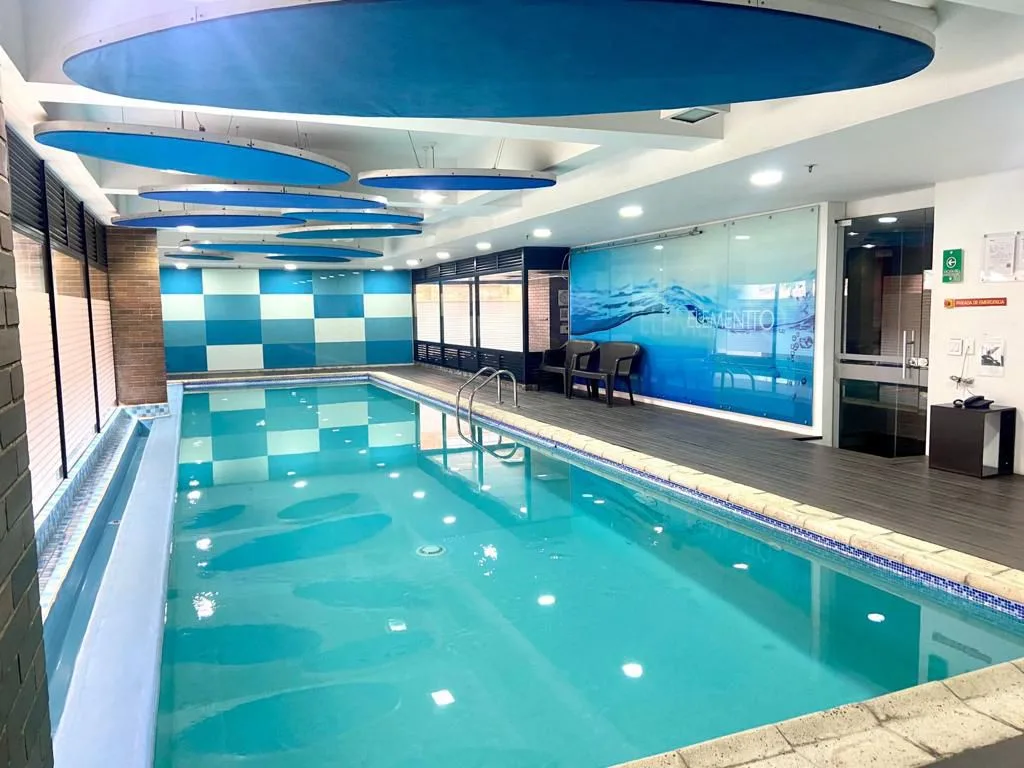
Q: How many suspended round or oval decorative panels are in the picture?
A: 10